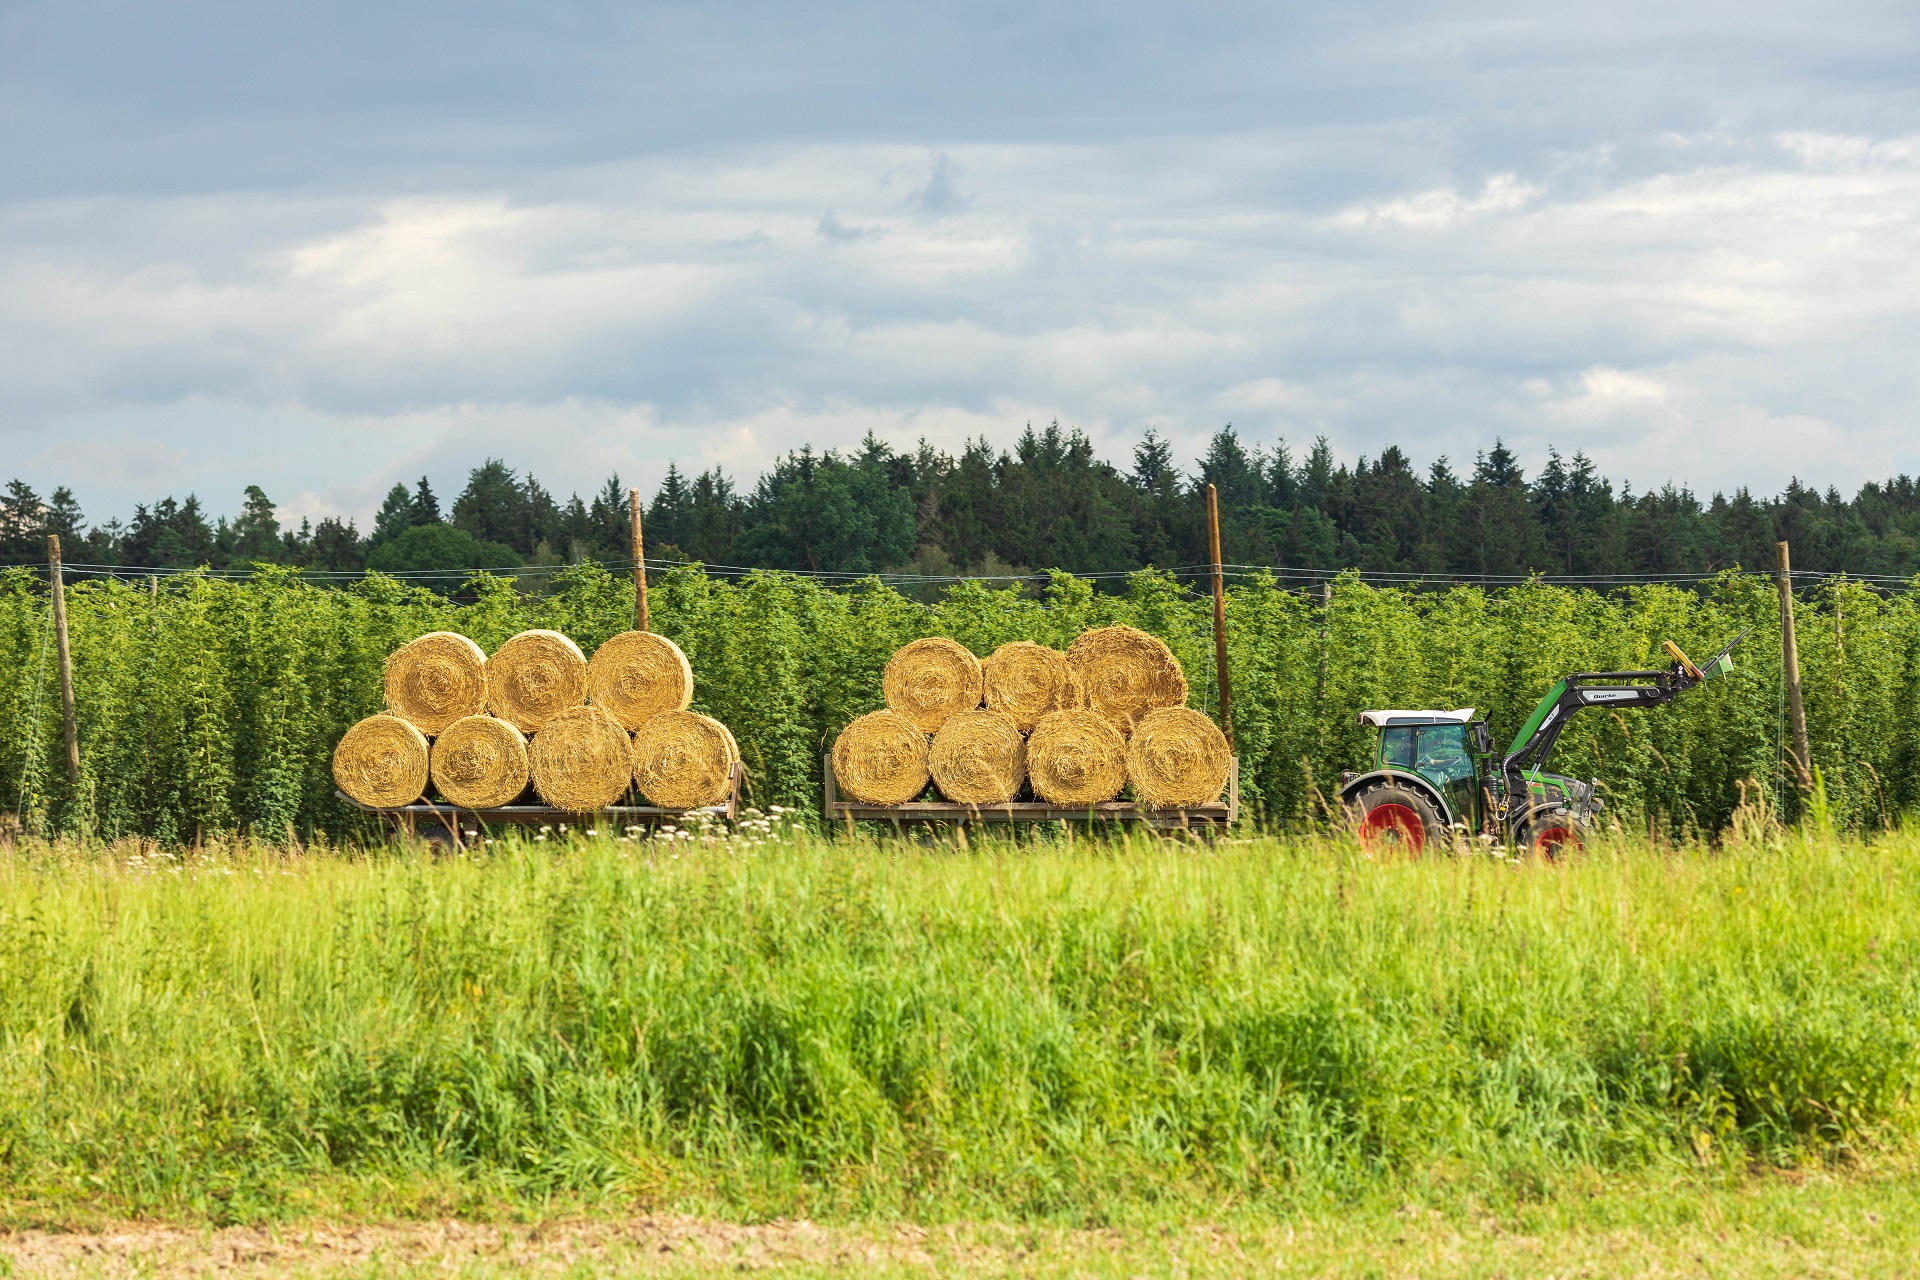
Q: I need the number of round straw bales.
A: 14